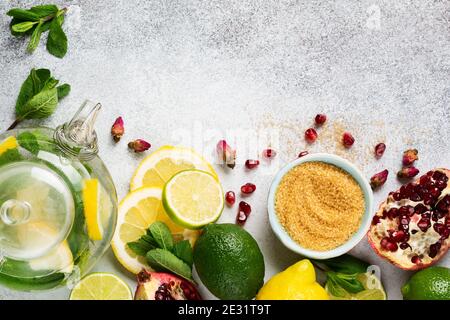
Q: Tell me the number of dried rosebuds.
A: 6